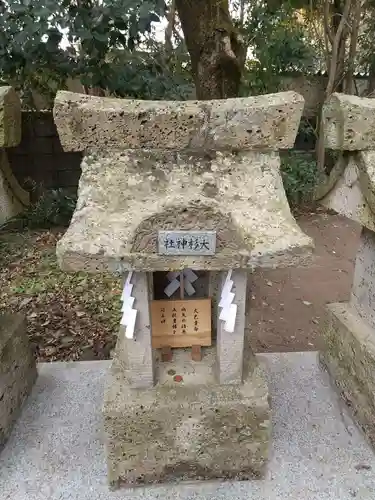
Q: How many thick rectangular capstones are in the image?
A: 3